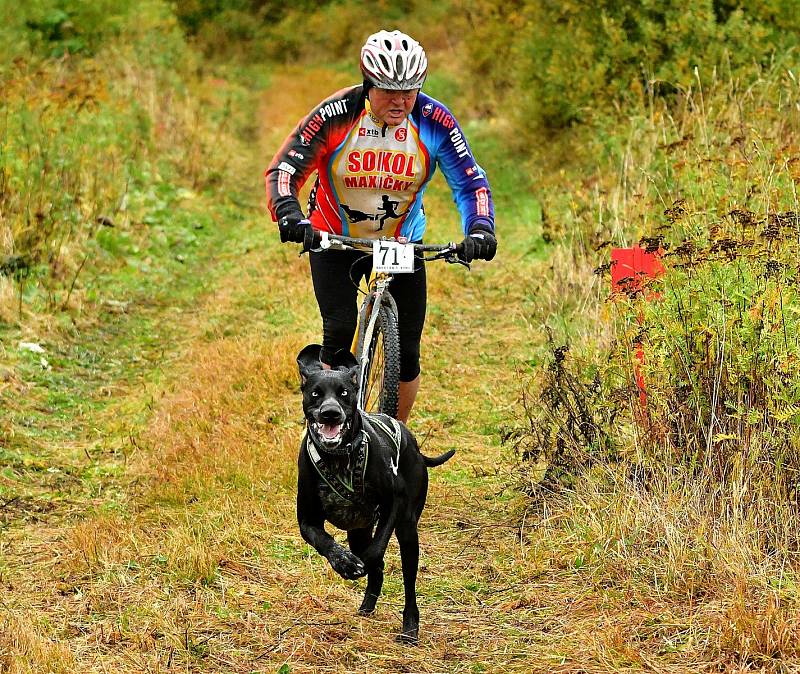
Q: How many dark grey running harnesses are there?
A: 1